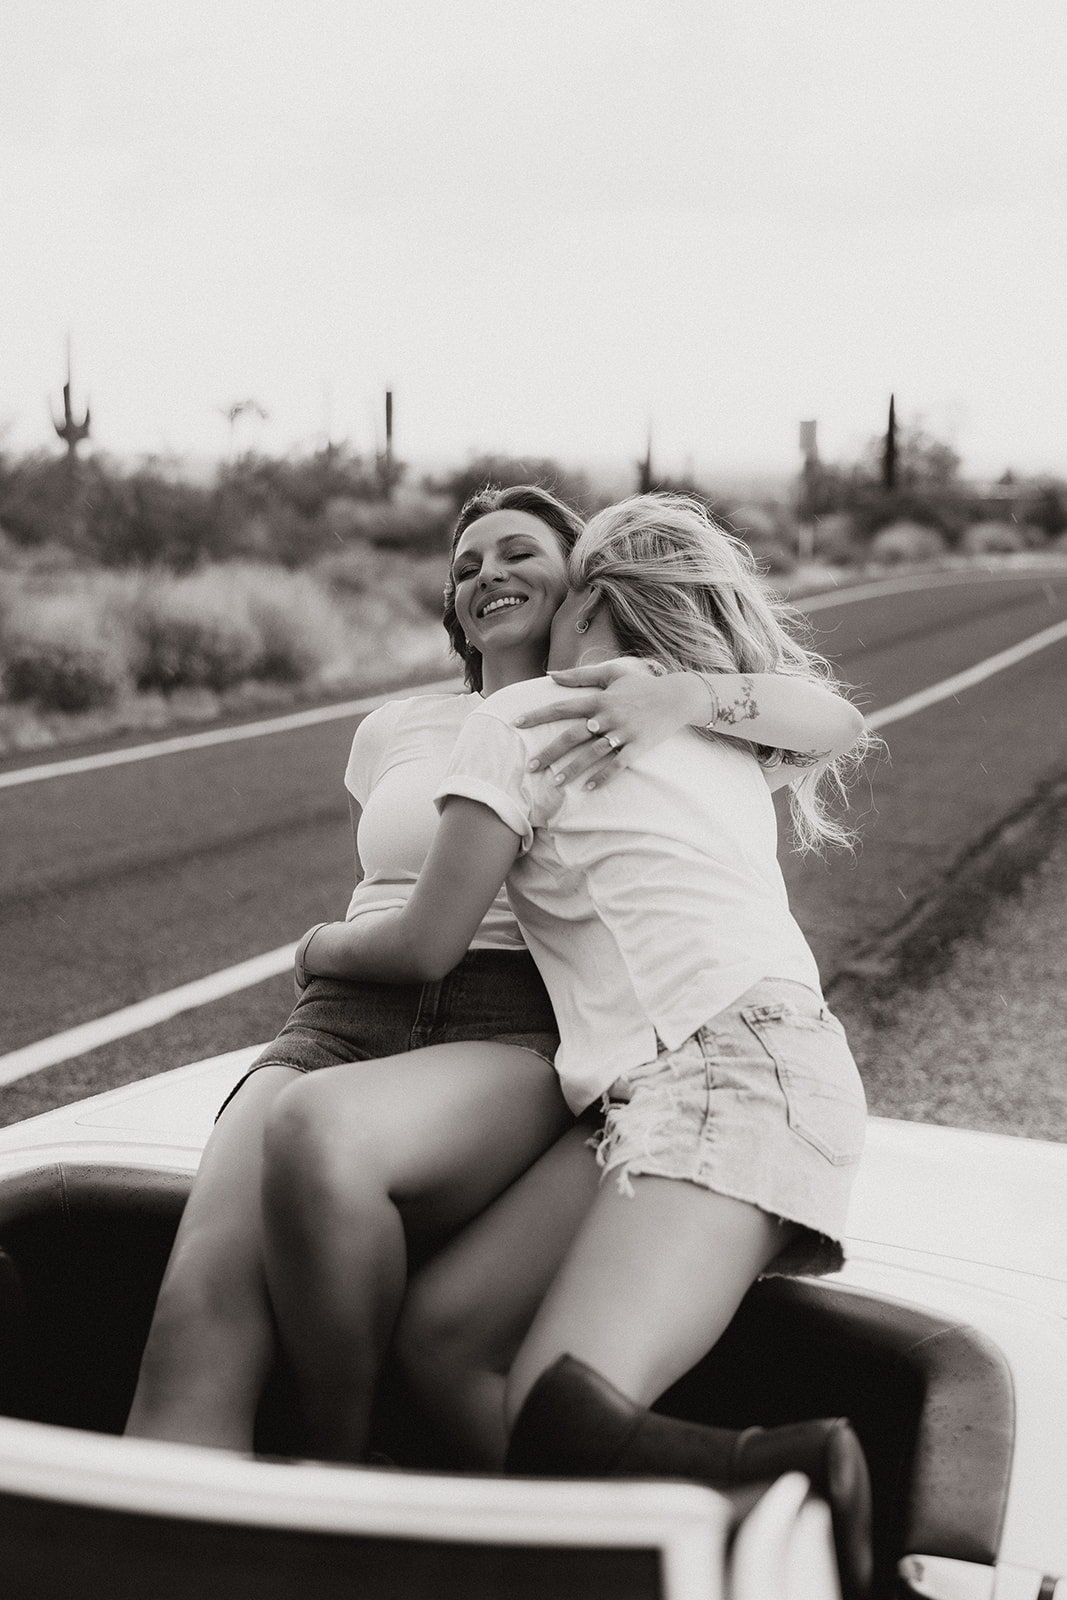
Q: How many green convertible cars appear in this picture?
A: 0